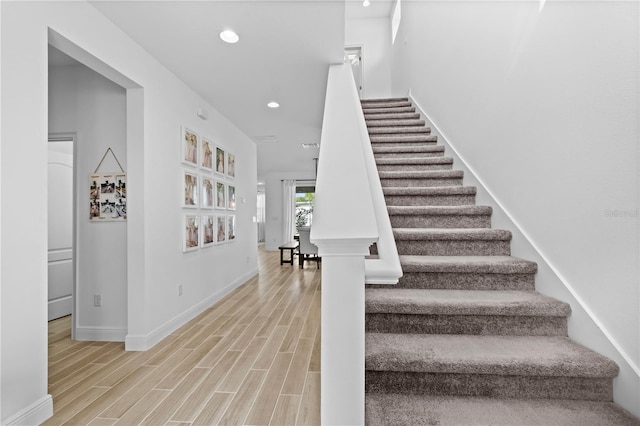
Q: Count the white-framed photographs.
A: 12